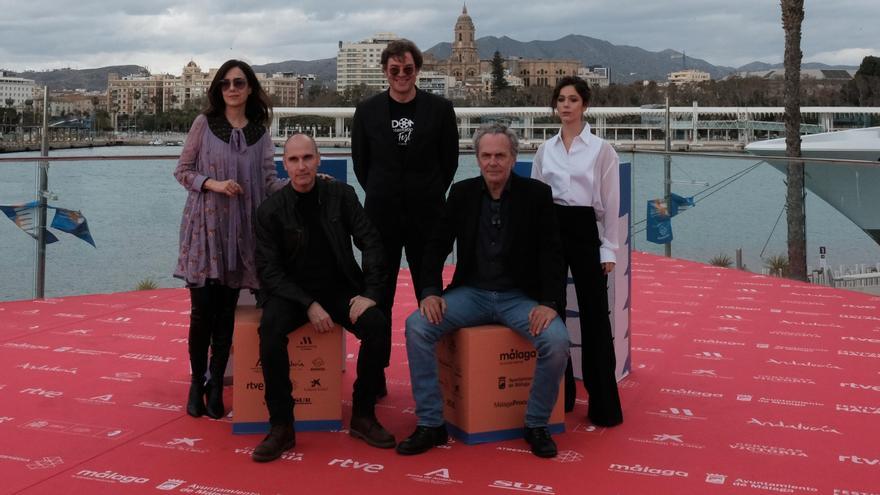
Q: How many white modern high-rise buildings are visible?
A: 1